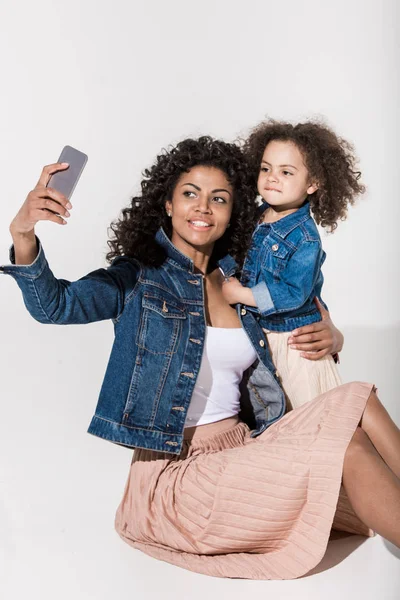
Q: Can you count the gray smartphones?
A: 1